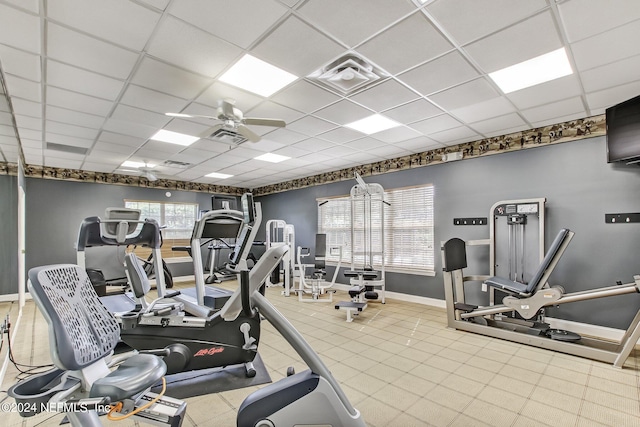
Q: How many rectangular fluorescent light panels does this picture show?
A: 7